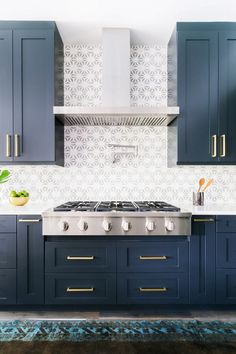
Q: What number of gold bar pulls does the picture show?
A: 10